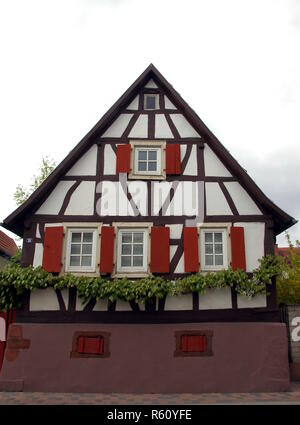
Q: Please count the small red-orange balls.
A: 0